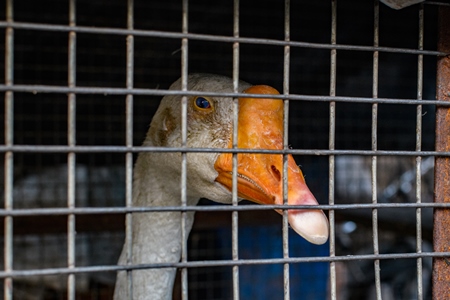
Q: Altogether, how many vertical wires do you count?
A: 9